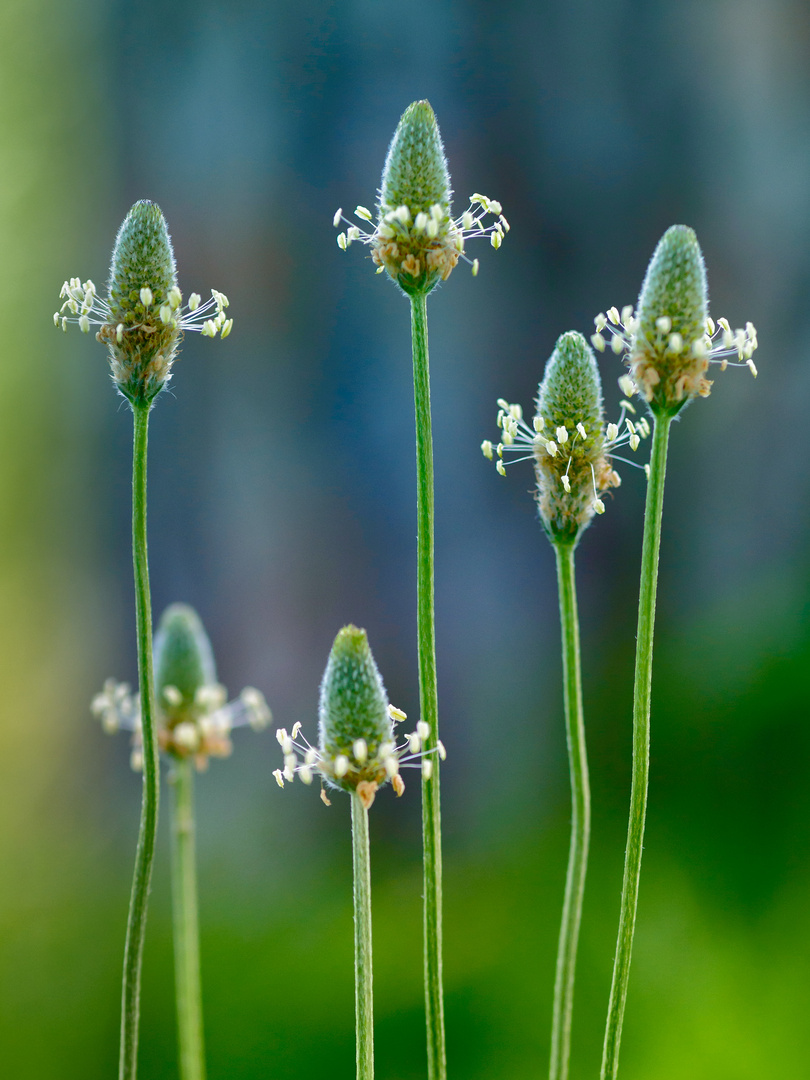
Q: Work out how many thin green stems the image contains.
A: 6